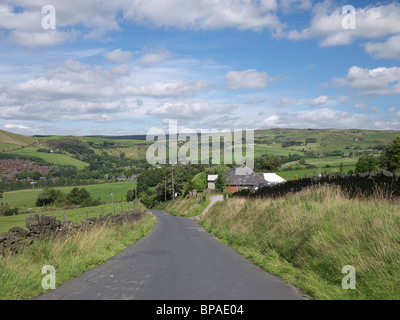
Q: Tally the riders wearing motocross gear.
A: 0